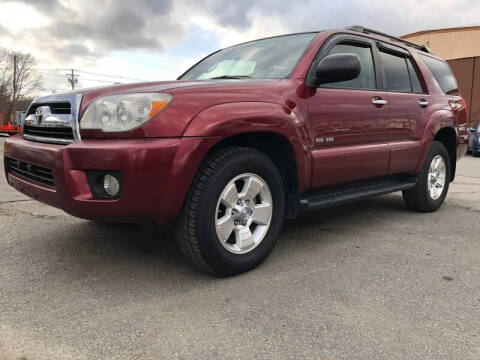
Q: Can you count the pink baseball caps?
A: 0